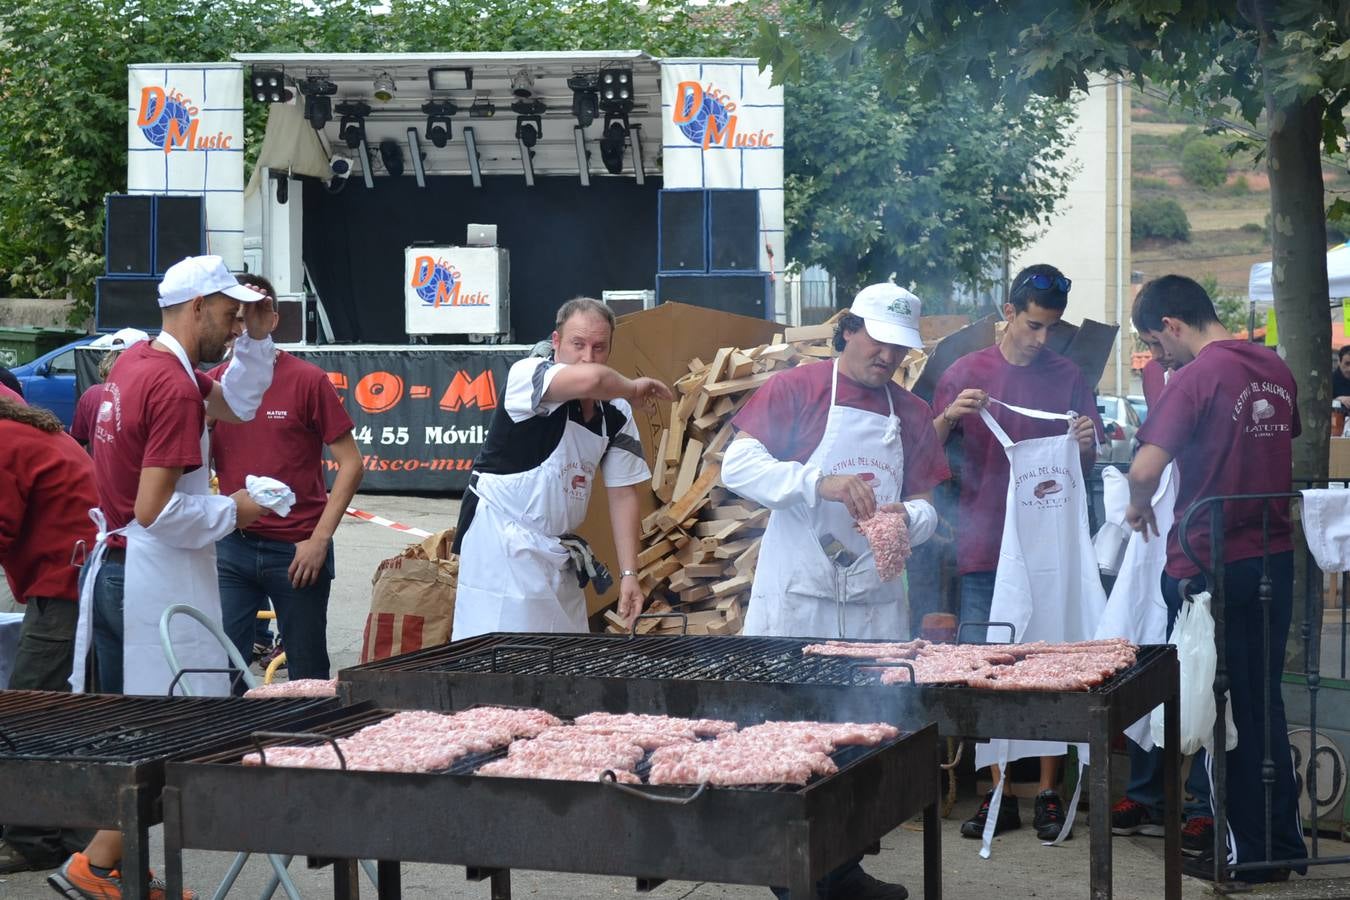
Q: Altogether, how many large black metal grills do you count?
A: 3